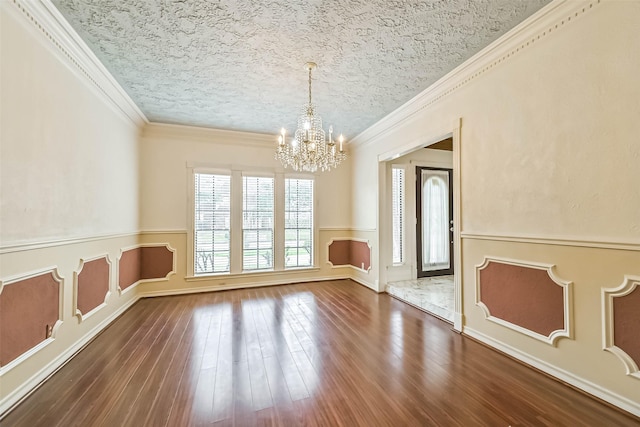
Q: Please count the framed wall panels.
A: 6